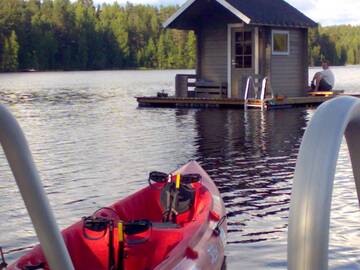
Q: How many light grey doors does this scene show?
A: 1